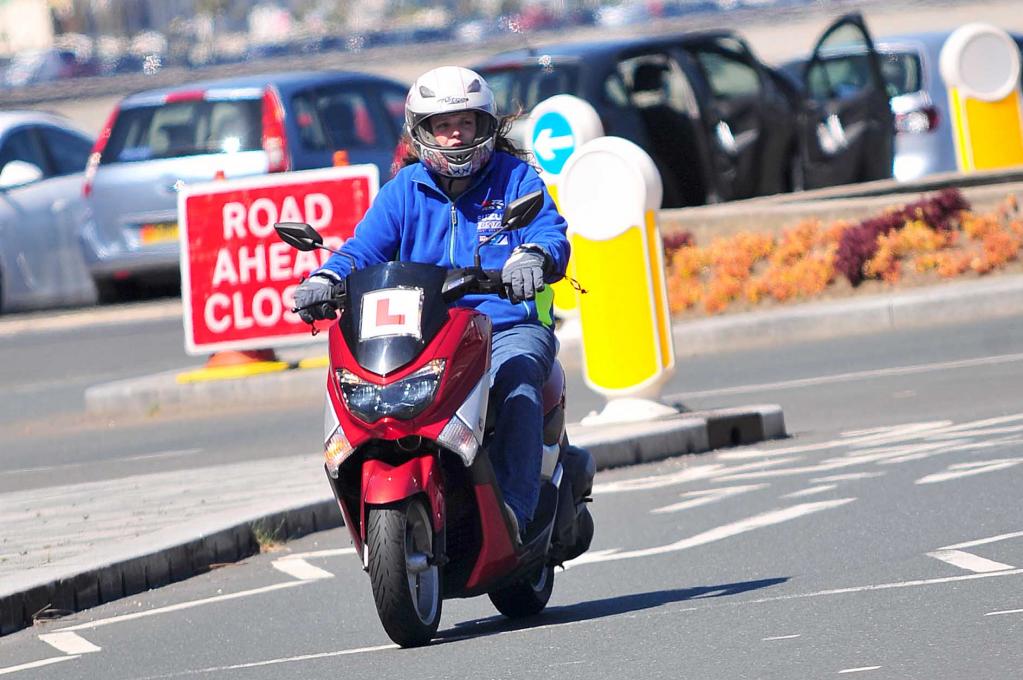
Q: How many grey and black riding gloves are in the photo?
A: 2